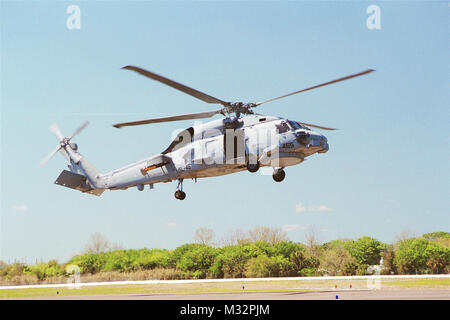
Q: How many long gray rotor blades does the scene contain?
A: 4